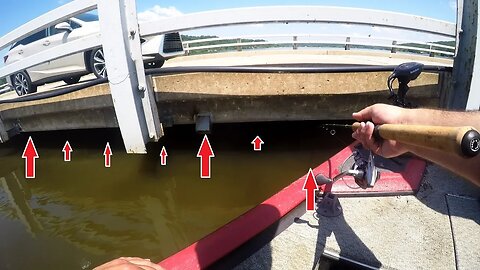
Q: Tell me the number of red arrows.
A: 7